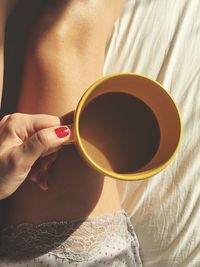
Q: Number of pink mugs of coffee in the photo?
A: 0